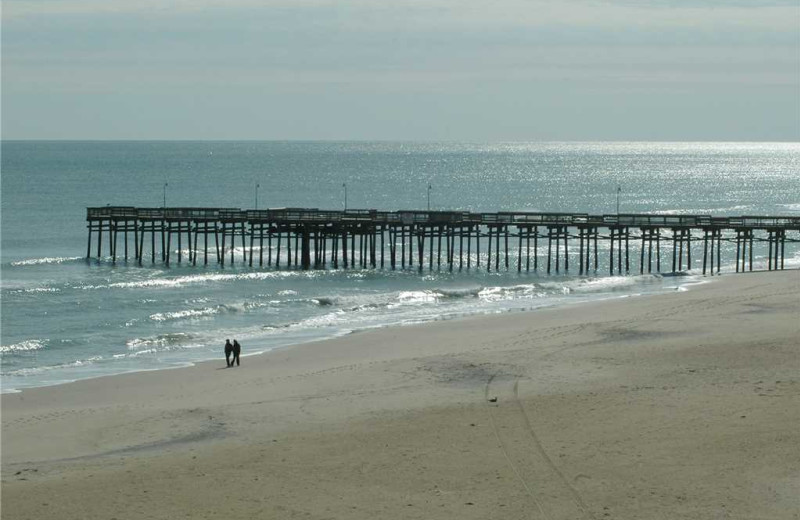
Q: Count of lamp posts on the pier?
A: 5